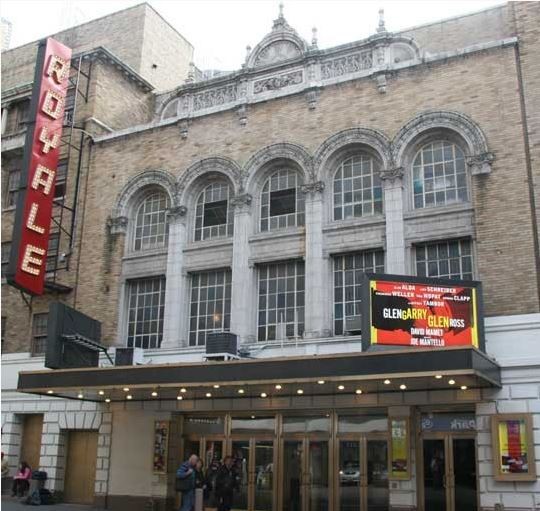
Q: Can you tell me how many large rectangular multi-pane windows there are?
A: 5